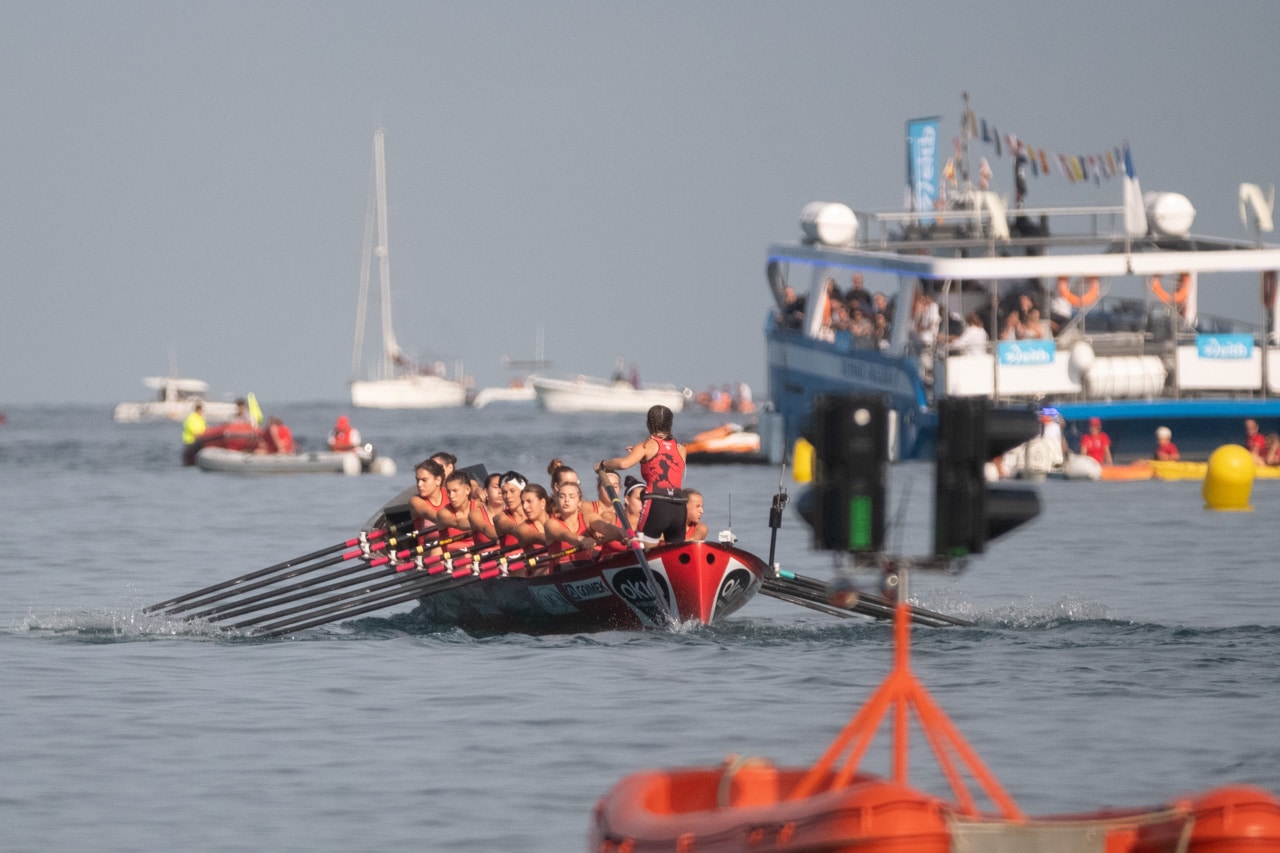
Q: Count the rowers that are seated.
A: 11